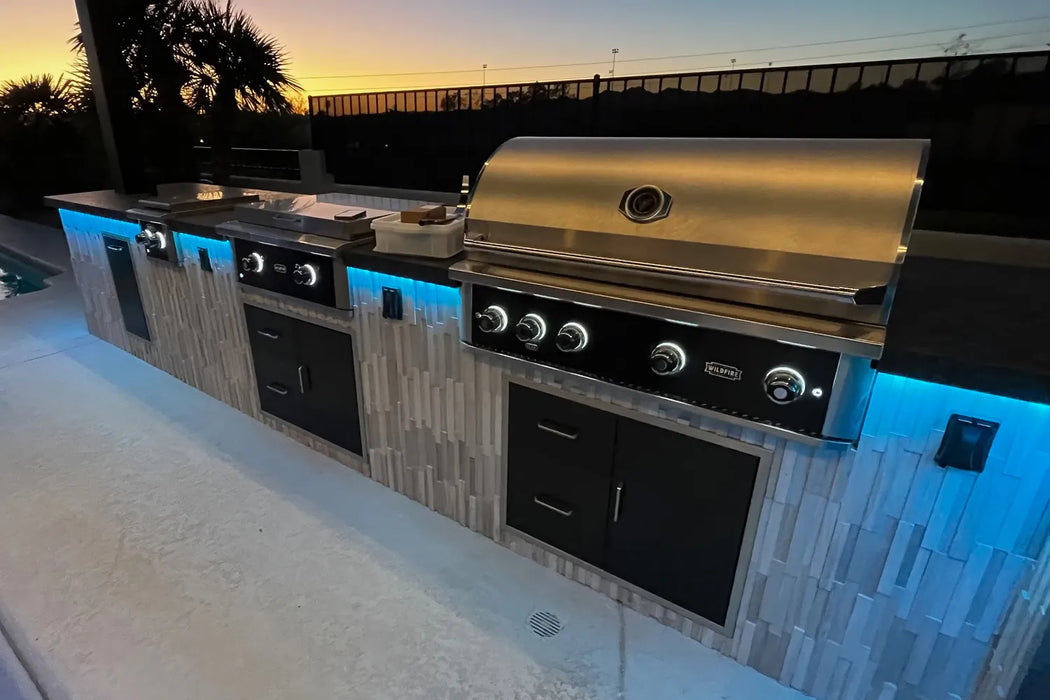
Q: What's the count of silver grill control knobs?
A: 9